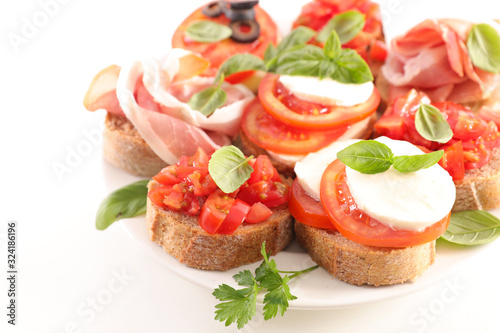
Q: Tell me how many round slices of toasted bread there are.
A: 8